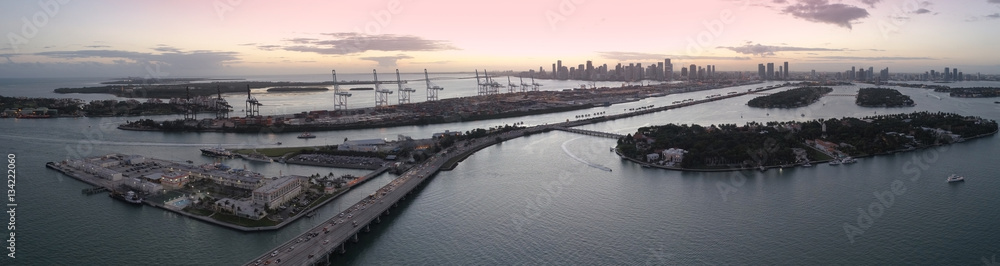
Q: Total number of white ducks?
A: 0